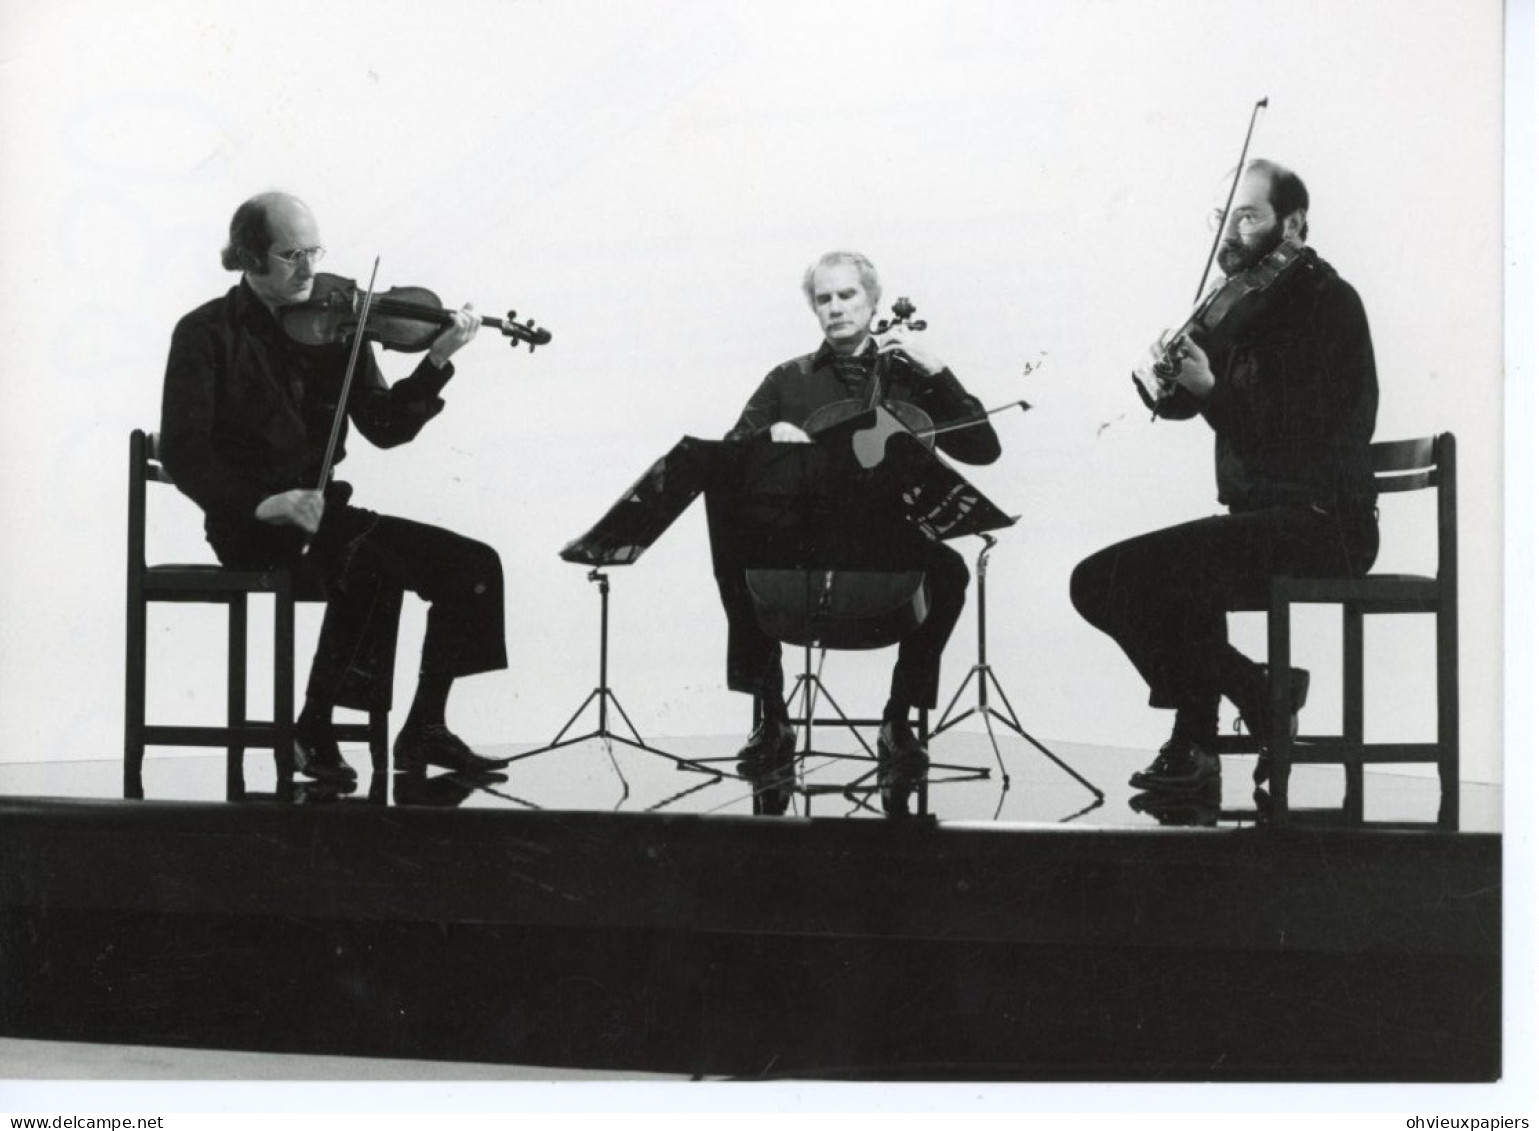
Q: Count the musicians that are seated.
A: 3